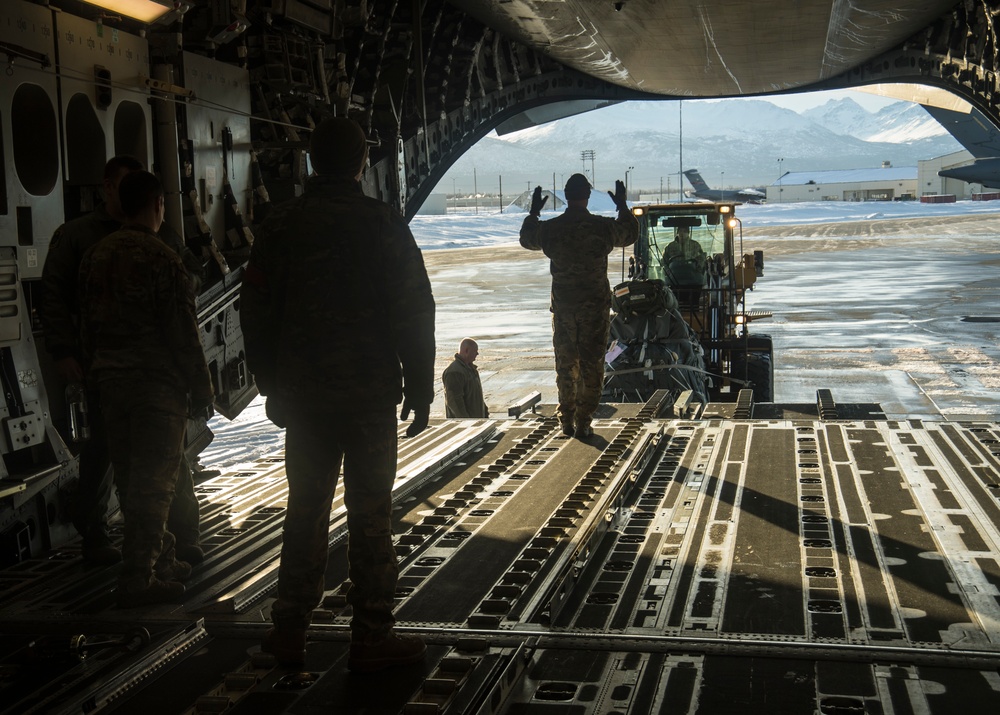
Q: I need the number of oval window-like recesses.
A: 3